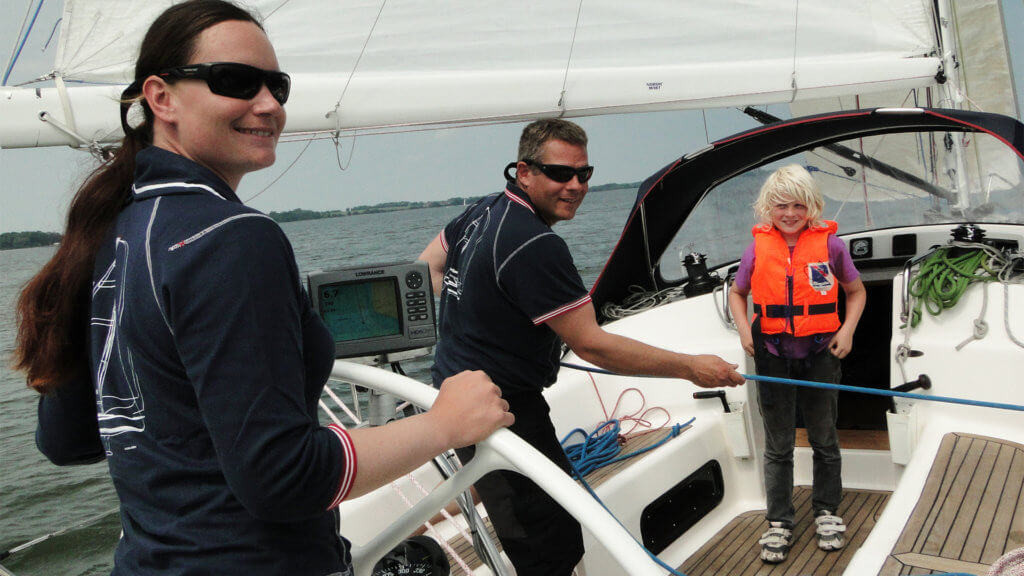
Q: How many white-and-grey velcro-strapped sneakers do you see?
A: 2